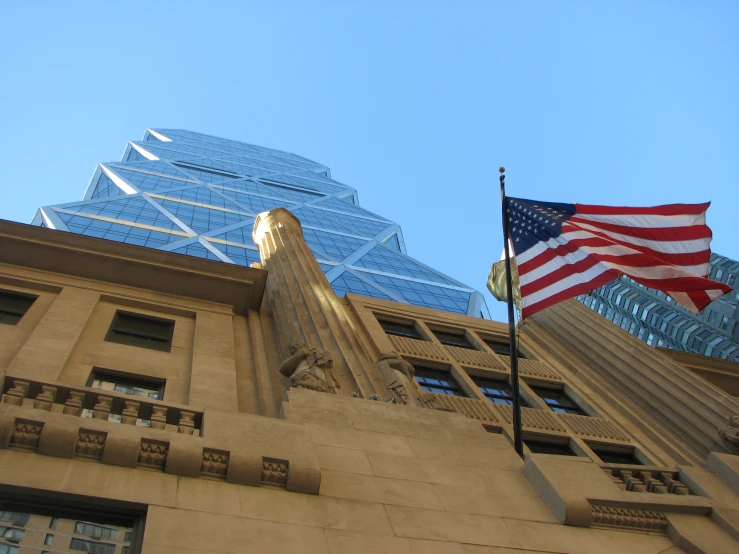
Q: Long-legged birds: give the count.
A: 0